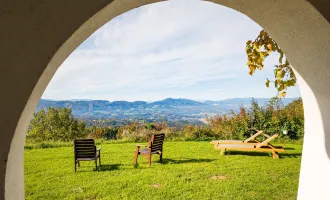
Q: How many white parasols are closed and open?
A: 0